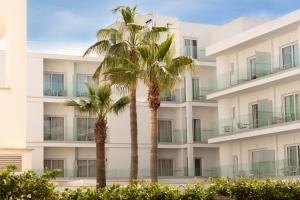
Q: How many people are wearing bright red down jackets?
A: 0